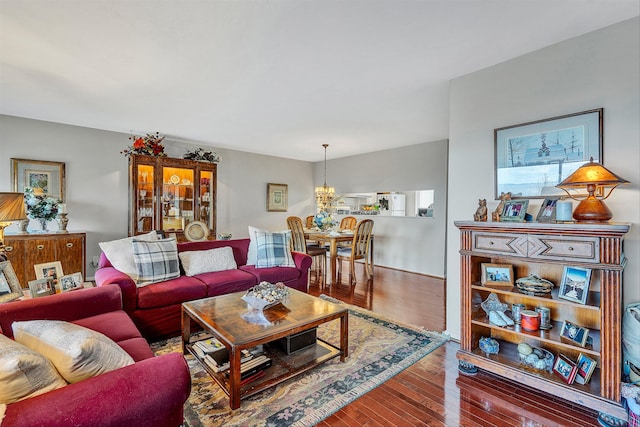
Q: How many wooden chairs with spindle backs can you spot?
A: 4